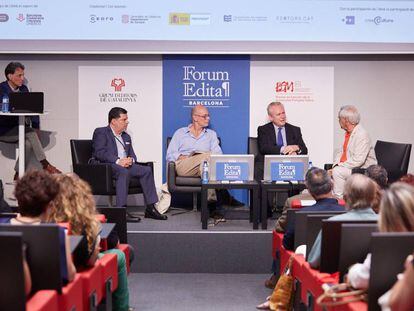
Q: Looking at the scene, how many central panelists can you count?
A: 4